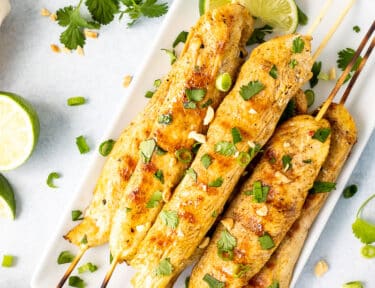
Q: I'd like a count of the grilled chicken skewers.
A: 5